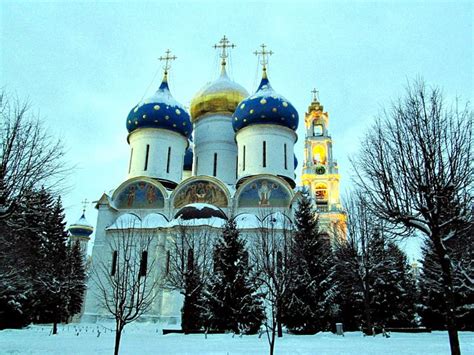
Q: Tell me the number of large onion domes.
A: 3